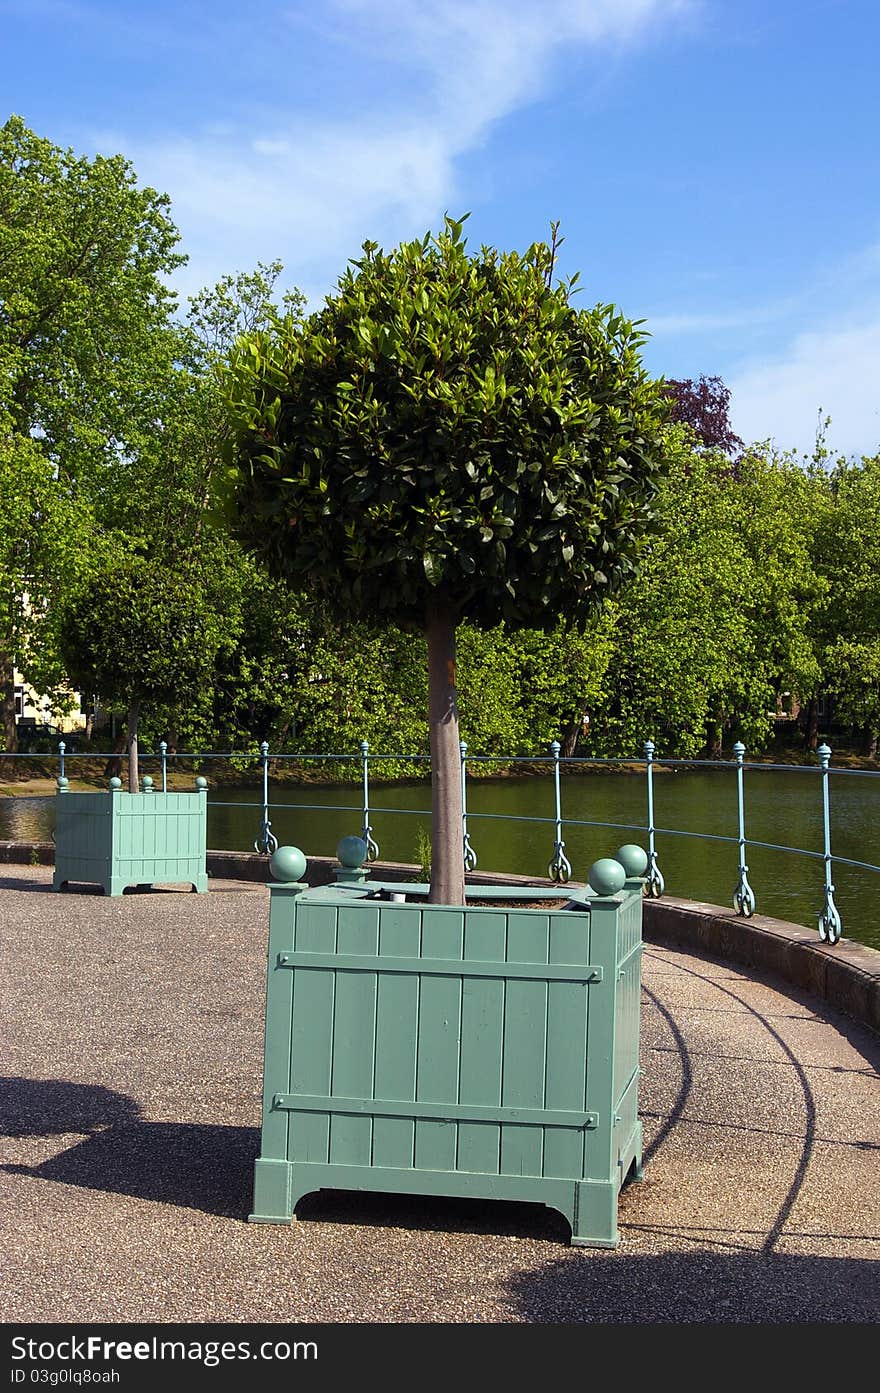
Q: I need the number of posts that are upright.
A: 9